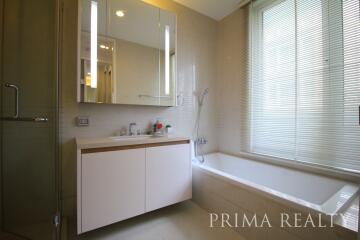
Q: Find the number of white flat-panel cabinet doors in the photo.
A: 2